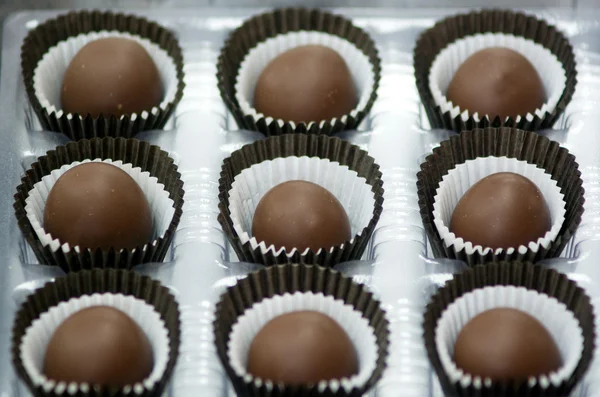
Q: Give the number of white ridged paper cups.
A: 9